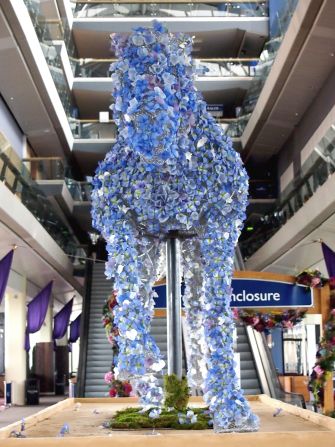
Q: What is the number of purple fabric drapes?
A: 5